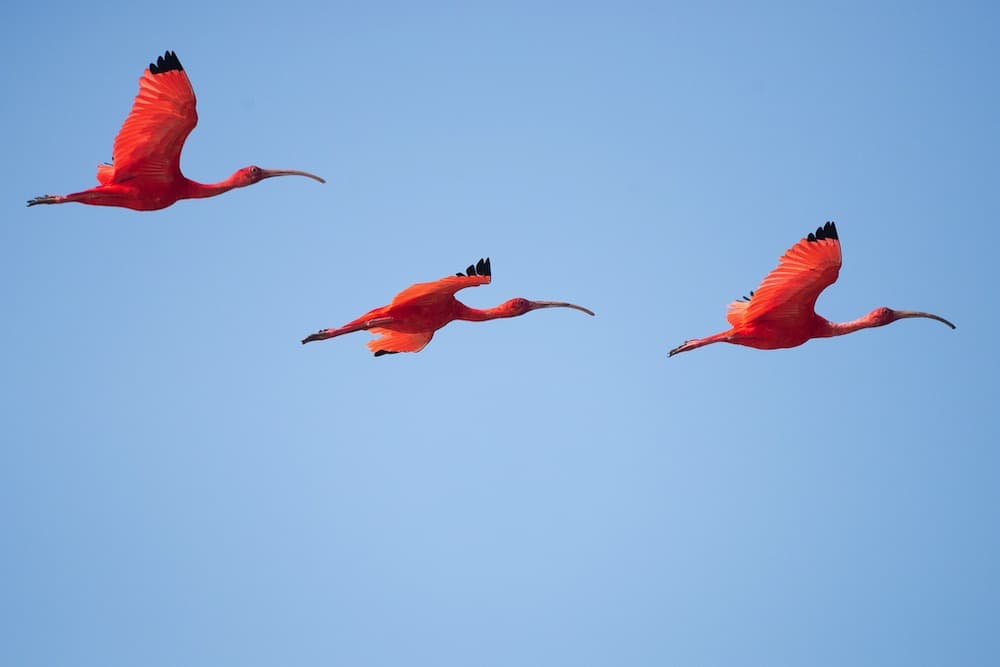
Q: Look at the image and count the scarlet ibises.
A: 3